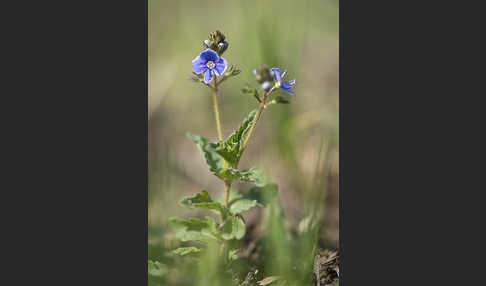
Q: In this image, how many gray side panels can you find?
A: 2